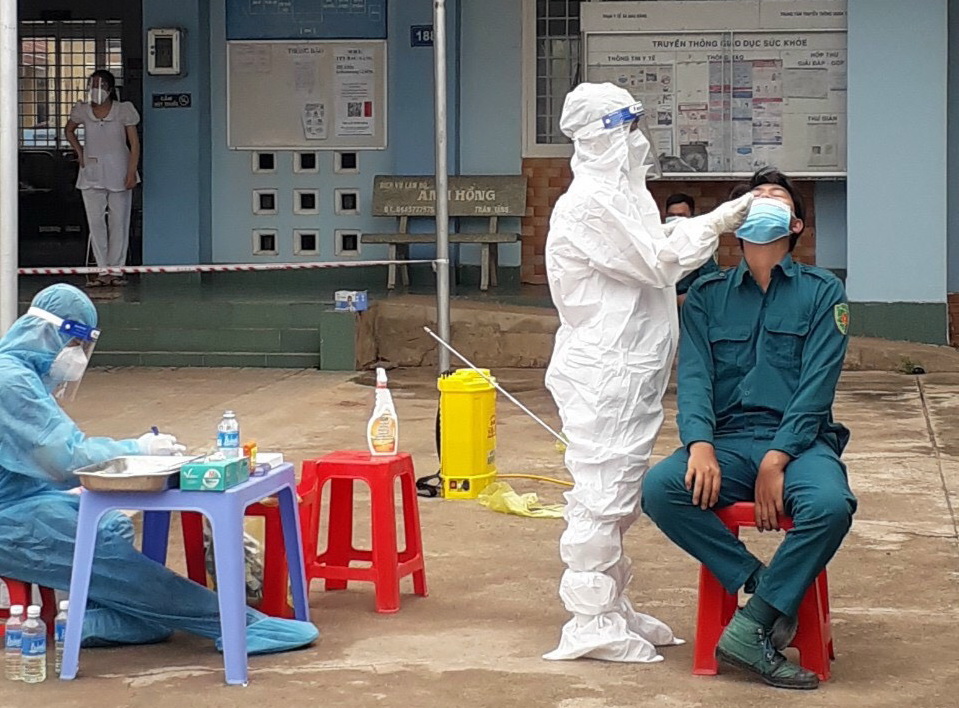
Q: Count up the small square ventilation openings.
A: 9